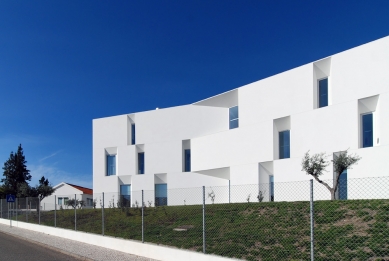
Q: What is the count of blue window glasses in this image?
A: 12